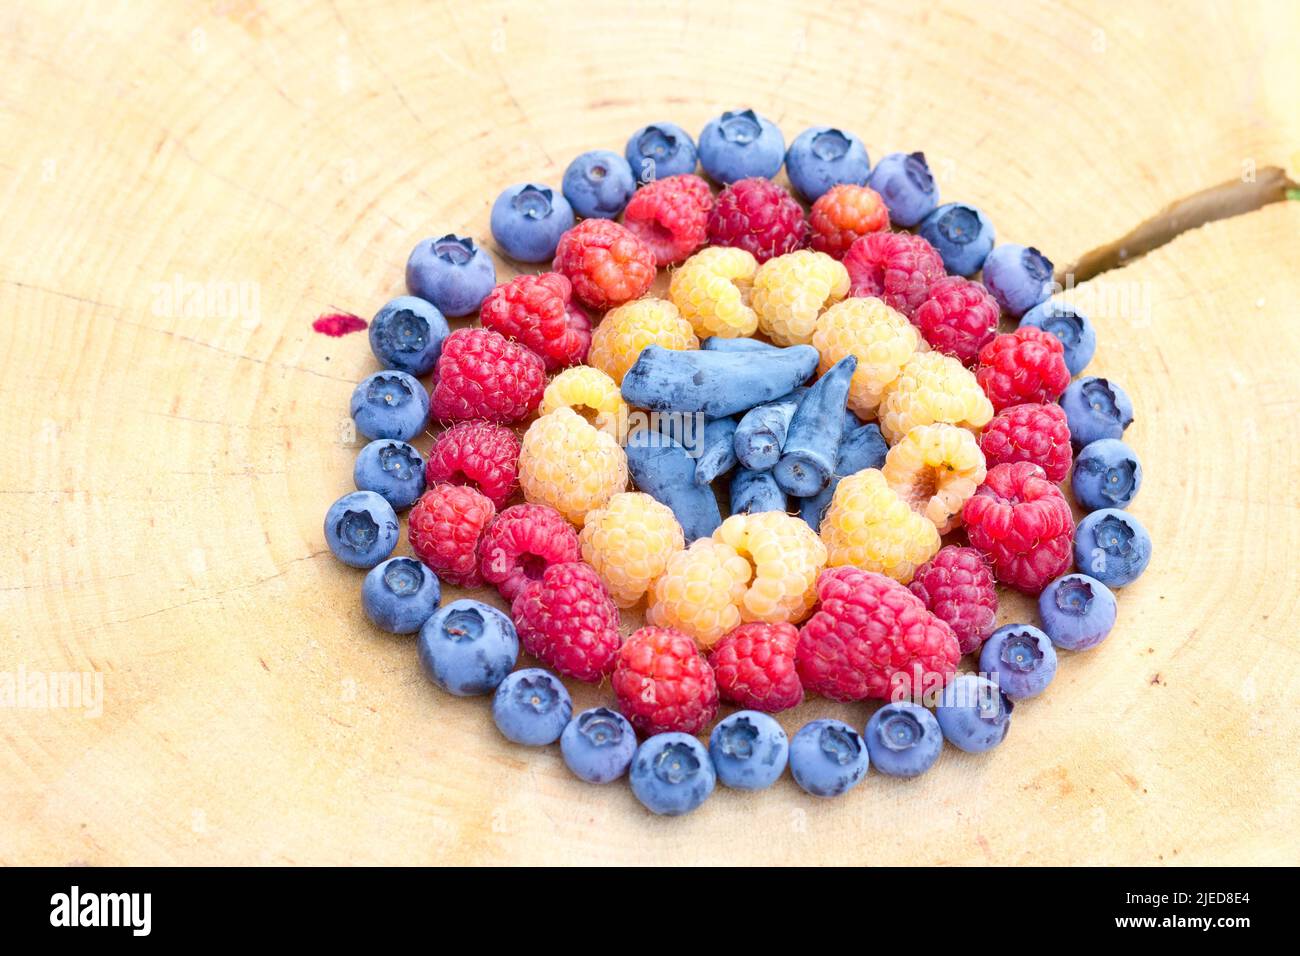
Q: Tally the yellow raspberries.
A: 12